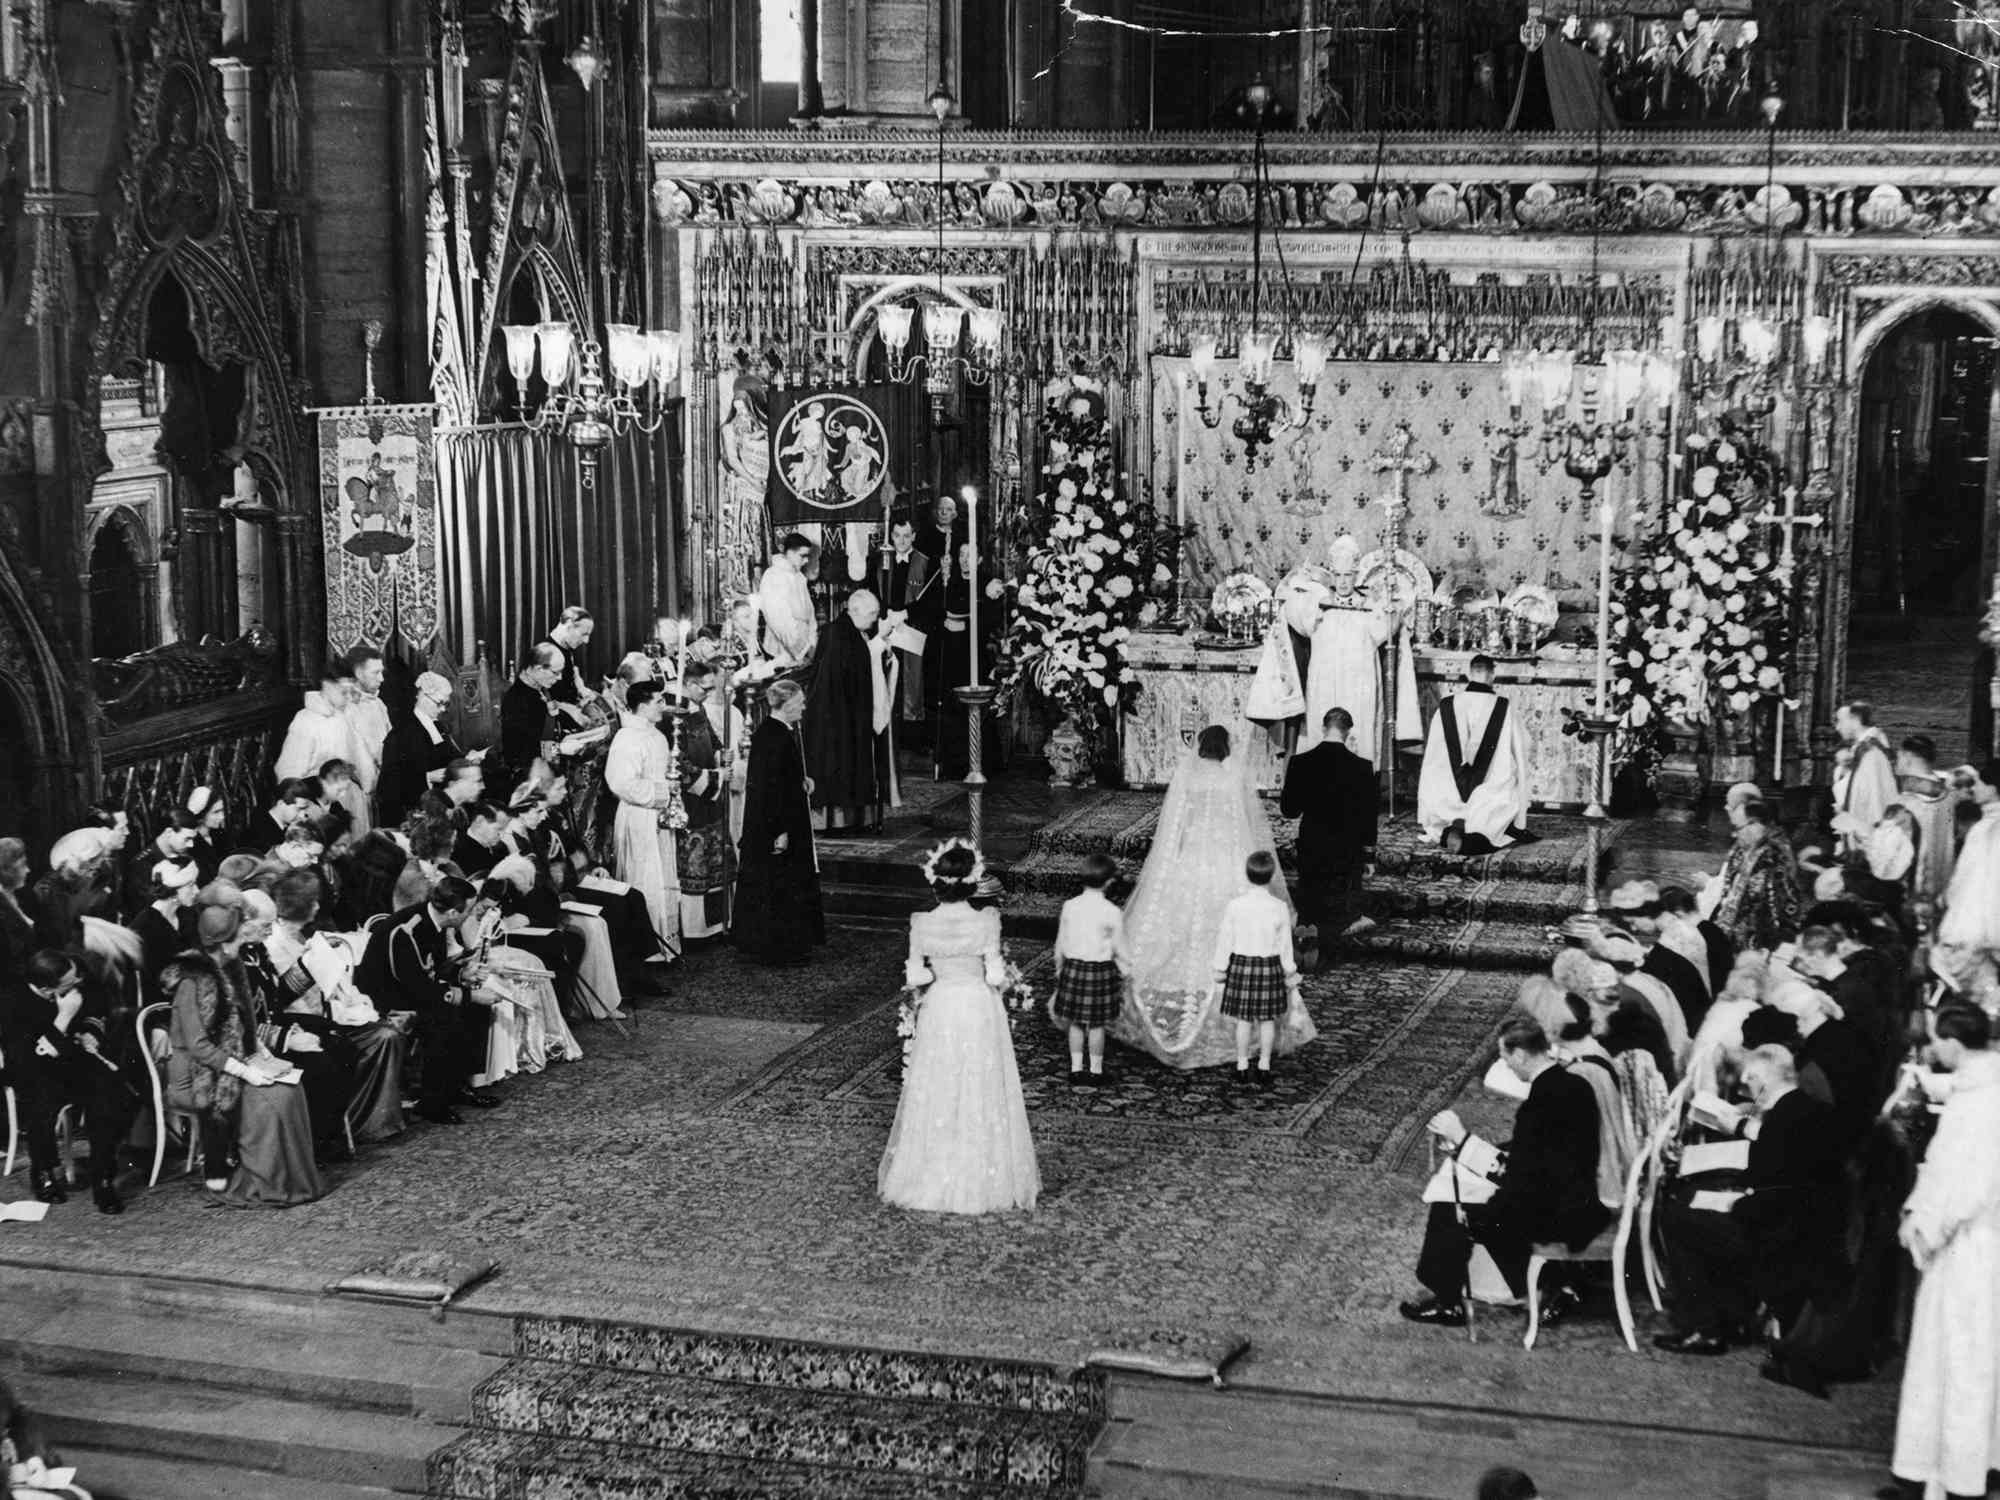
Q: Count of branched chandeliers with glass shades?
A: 5